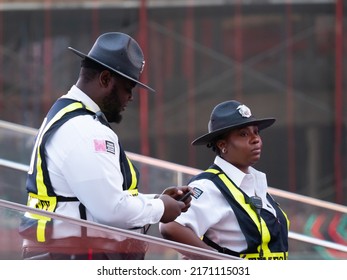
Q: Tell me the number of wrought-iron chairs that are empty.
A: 0